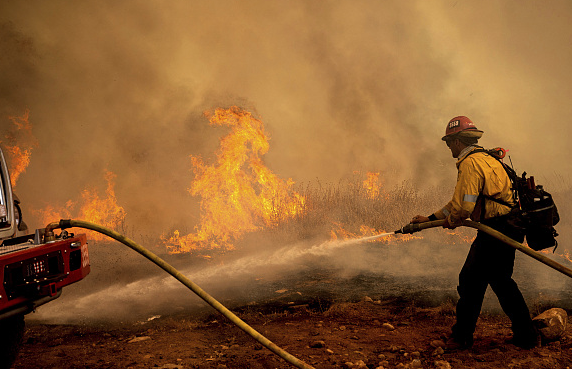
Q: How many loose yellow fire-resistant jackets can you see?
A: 1